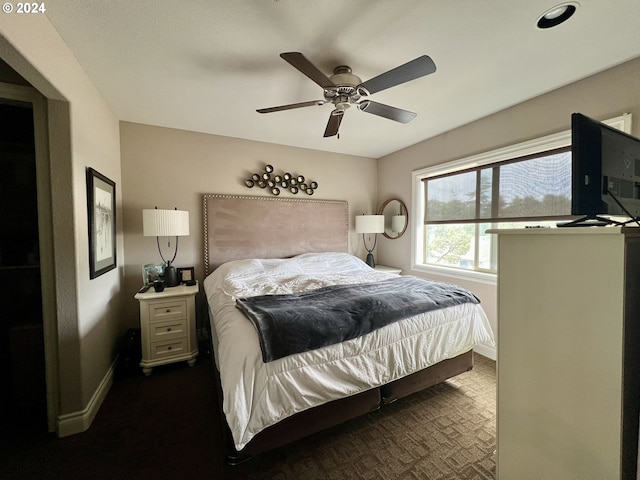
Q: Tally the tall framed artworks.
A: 1